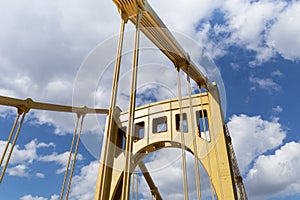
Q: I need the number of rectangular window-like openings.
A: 5